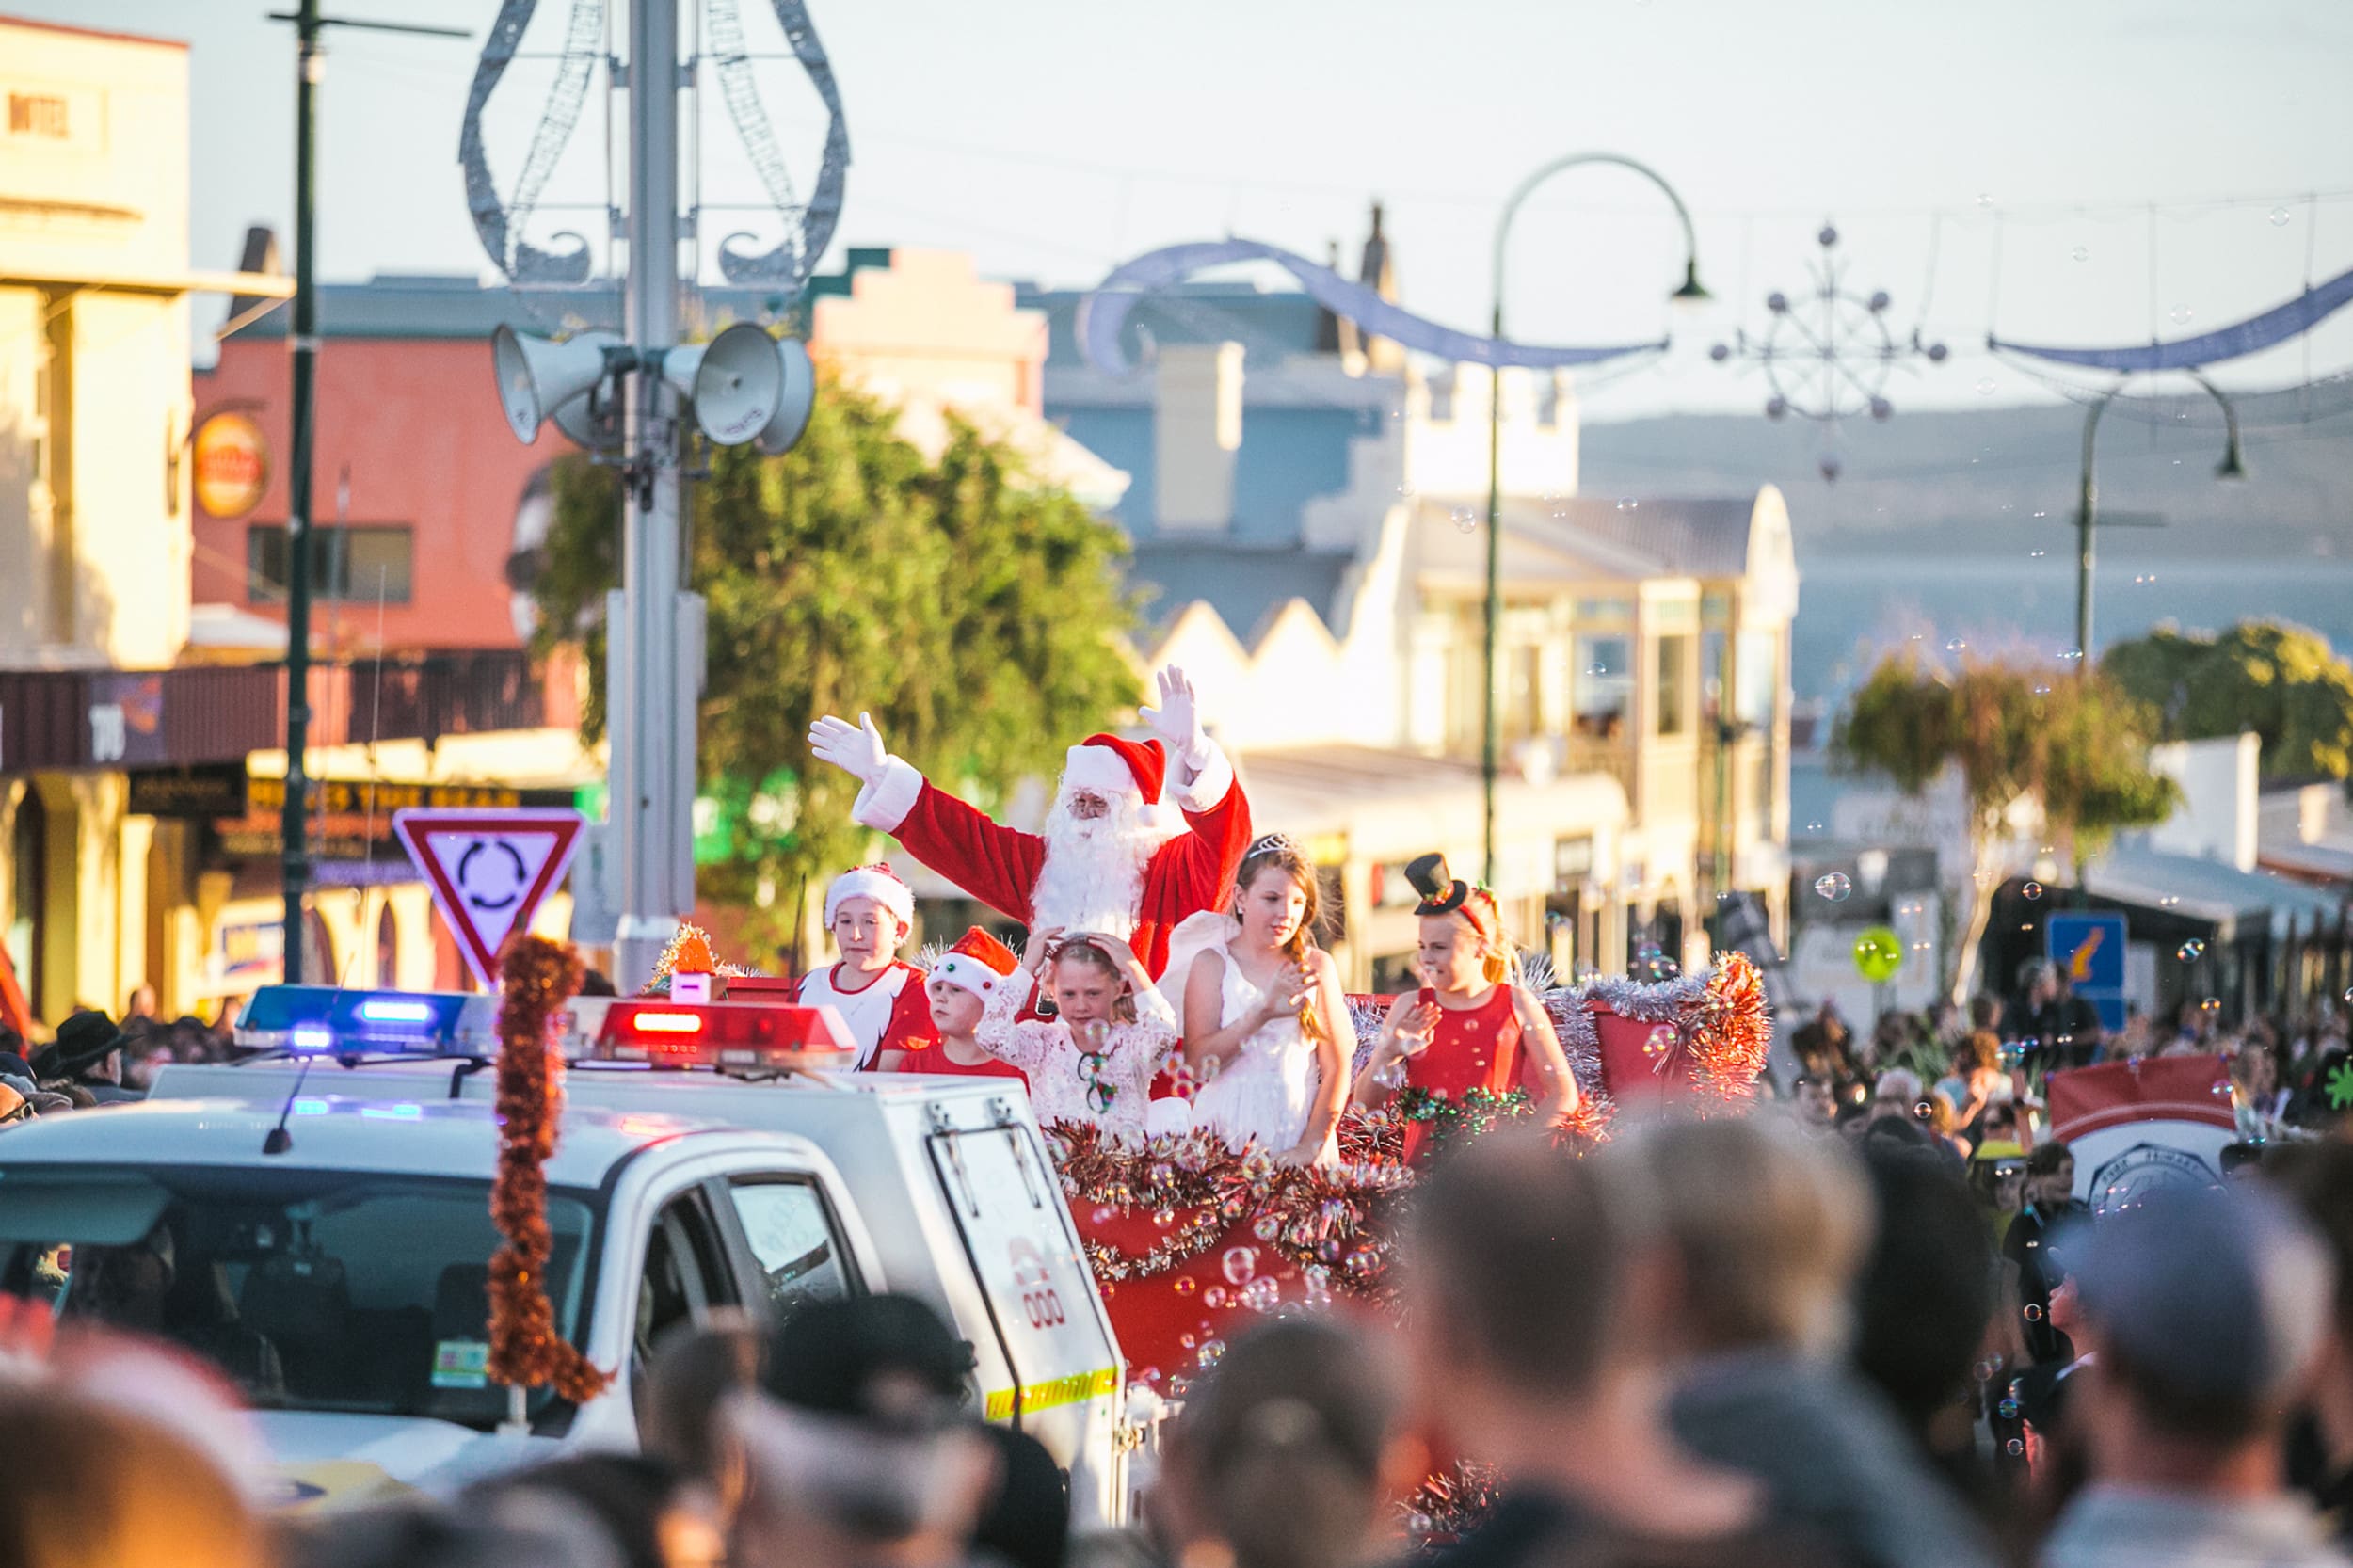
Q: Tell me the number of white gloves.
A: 2